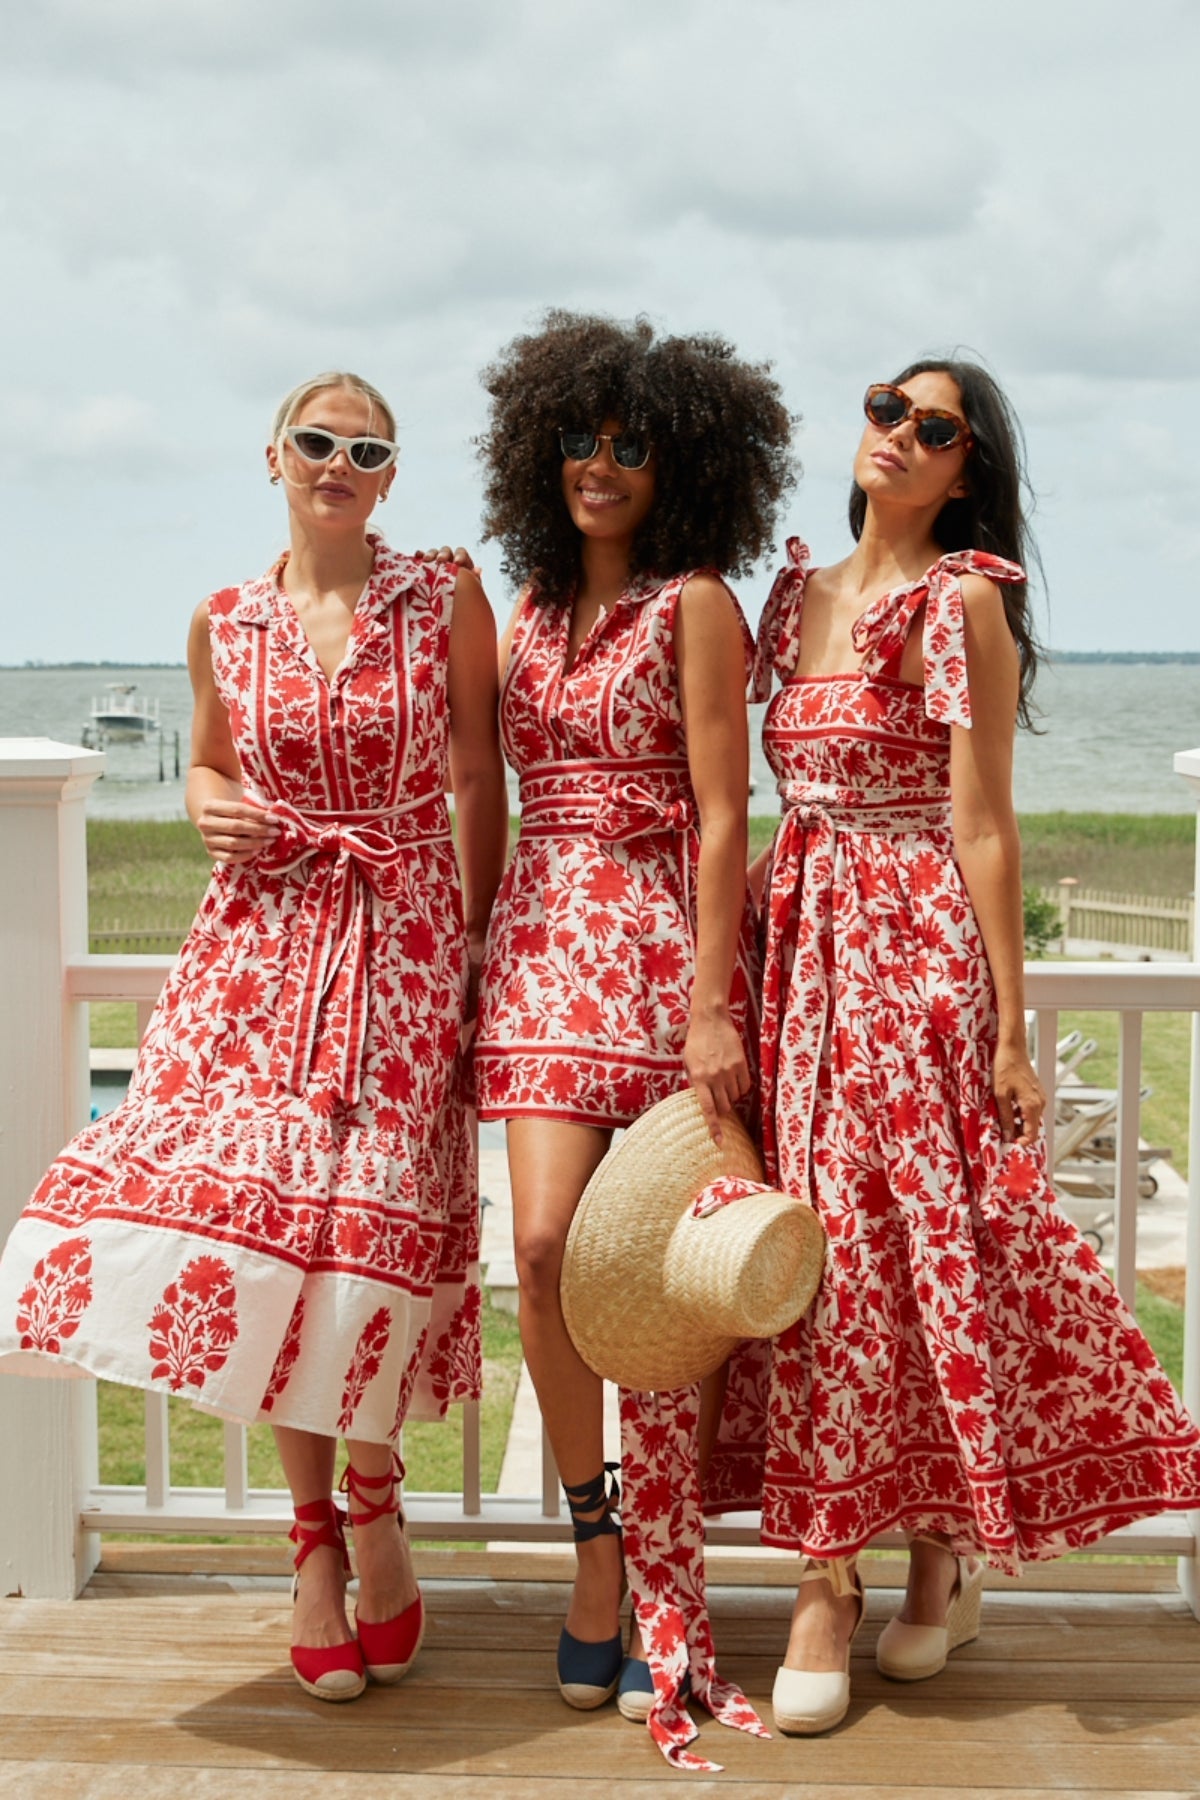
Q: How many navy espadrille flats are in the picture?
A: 2